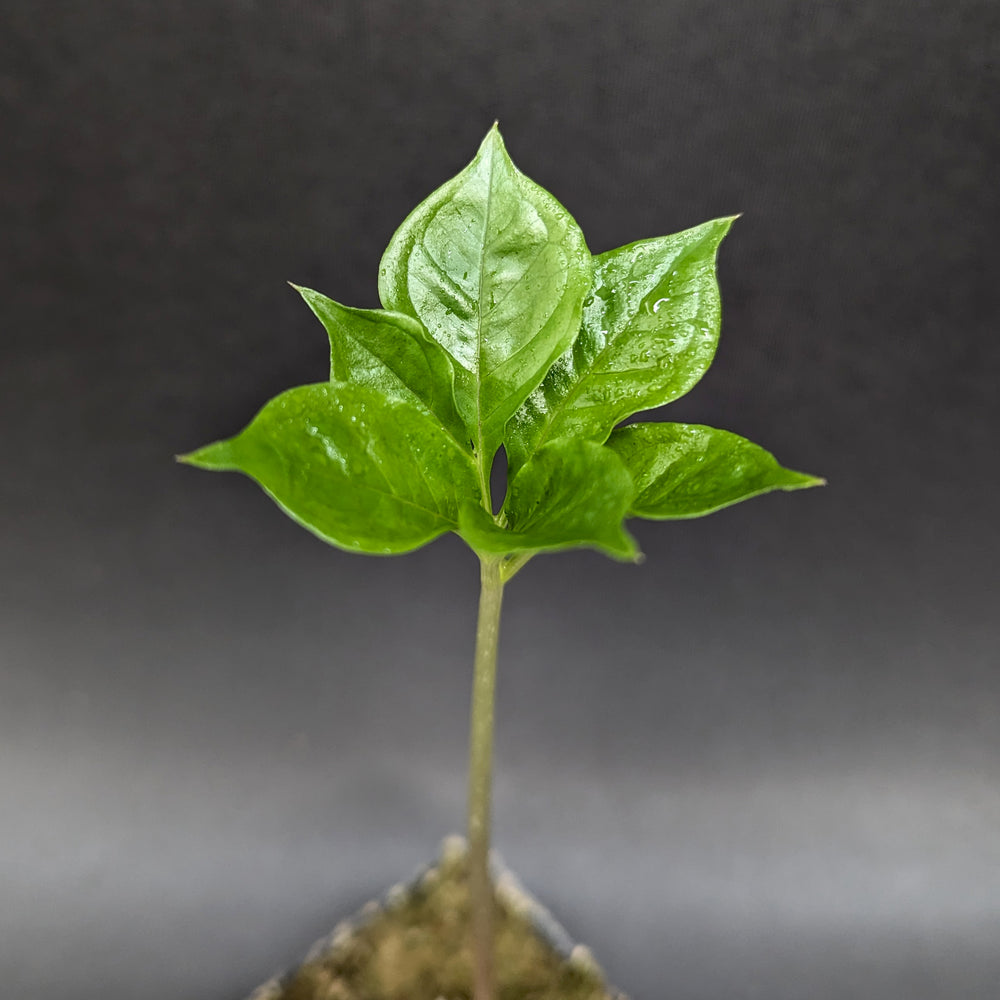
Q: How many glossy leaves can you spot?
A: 6